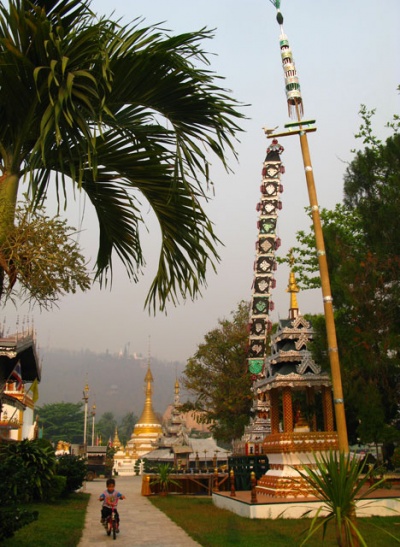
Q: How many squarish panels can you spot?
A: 10